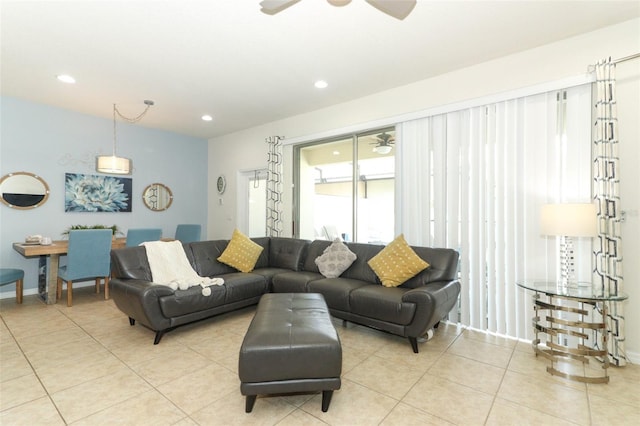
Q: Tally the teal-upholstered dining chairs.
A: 4